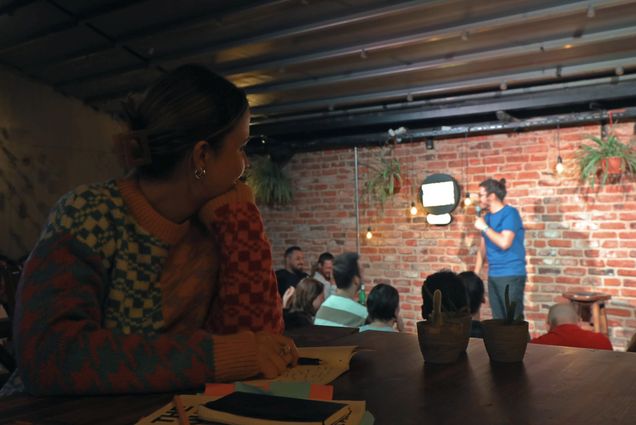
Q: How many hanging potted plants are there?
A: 3